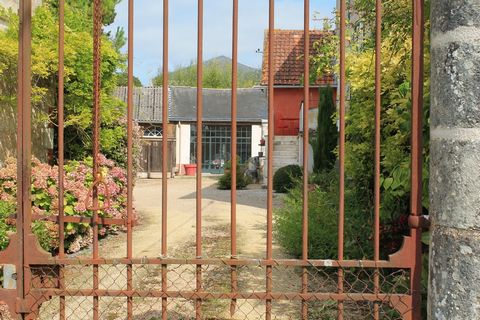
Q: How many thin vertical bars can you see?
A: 10